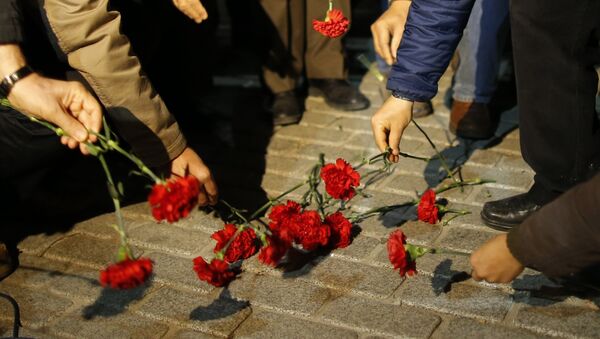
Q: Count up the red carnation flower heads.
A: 12